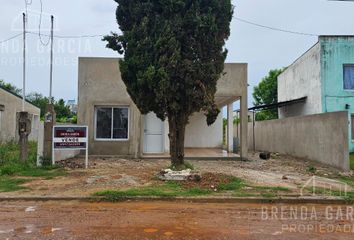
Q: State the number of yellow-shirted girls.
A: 0